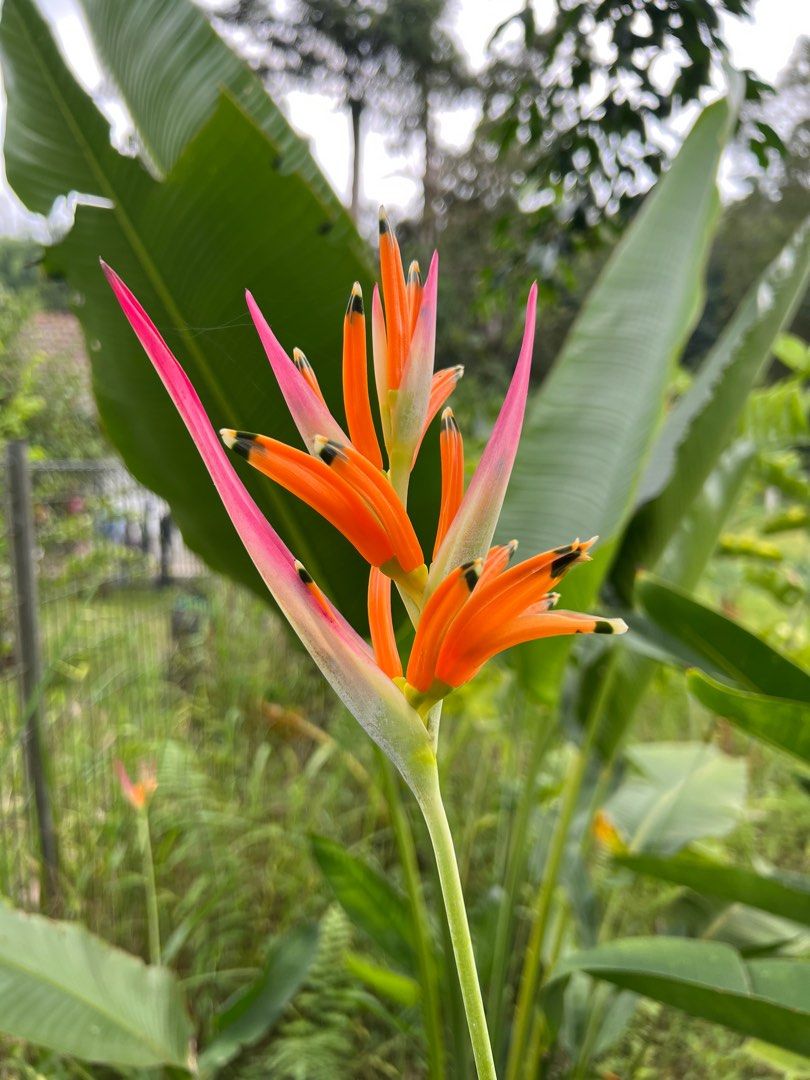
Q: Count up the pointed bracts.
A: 5